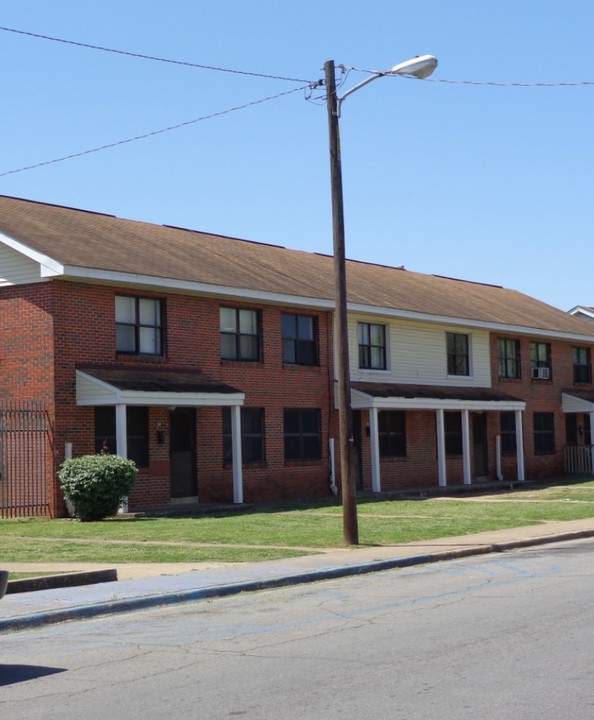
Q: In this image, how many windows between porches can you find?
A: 2